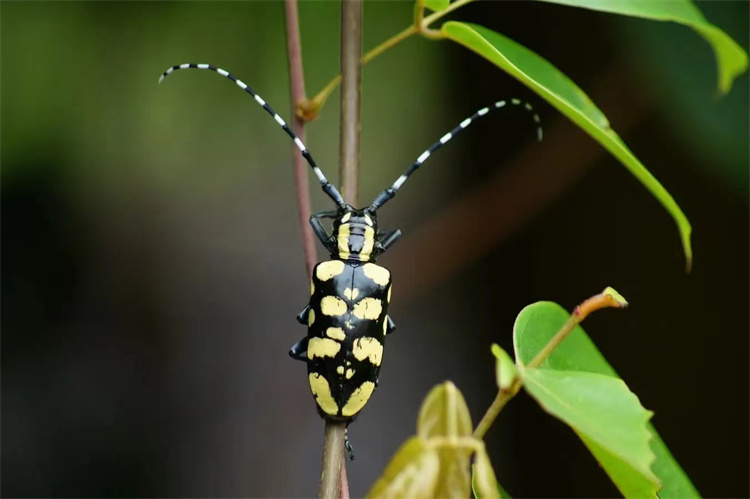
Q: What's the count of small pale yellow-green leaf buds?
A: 2